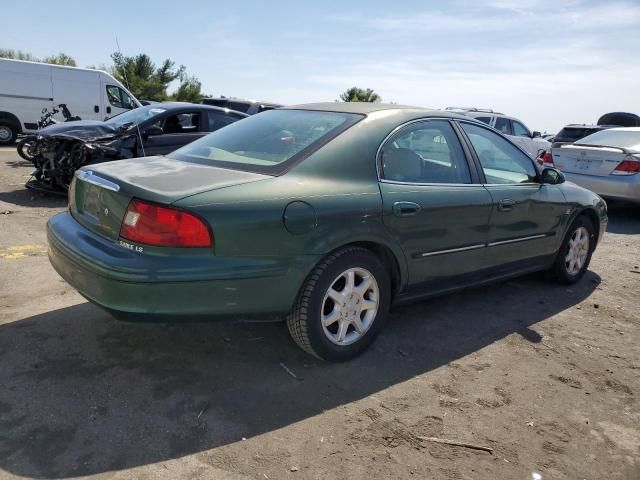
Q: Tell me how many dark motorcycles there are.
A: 1